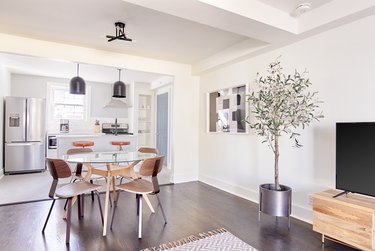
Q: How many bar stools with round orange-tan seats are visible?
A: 2